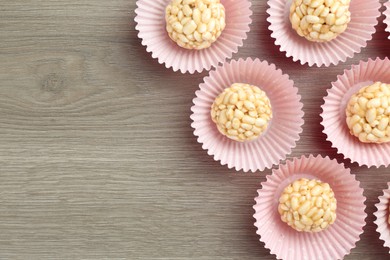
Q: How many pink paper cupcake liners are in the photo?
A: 7